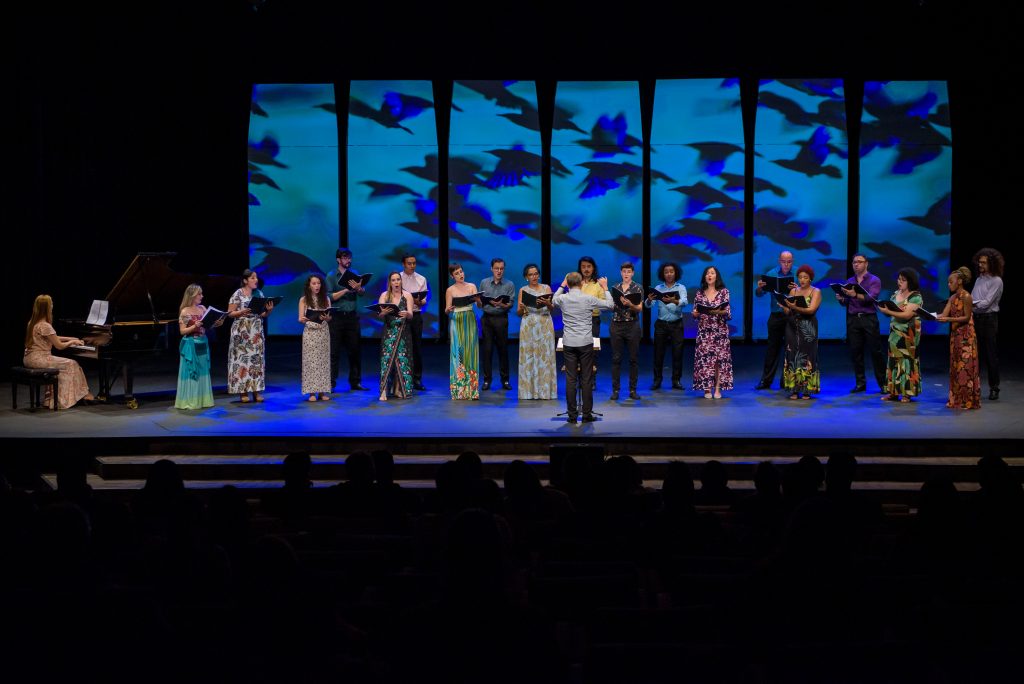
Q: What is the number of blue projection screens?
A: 7